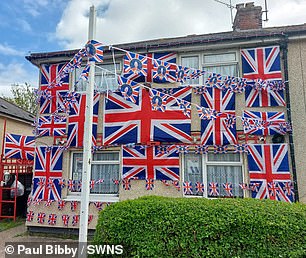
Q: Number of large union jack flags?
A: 12